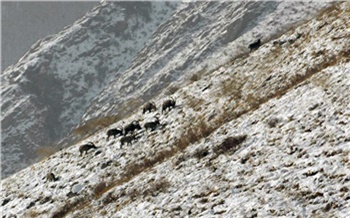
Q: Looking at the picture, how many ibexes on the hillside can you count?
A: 9